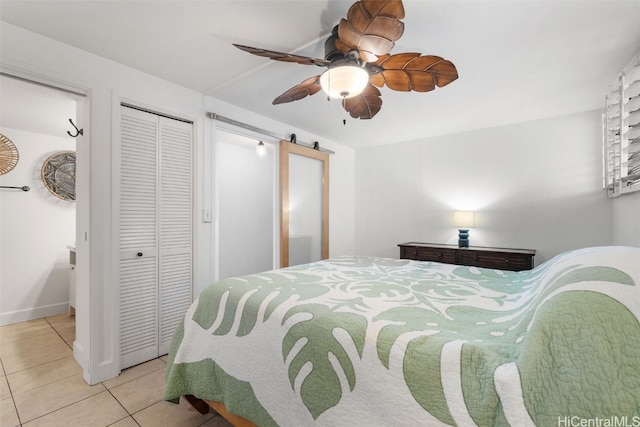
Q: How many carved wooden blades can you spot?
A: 5